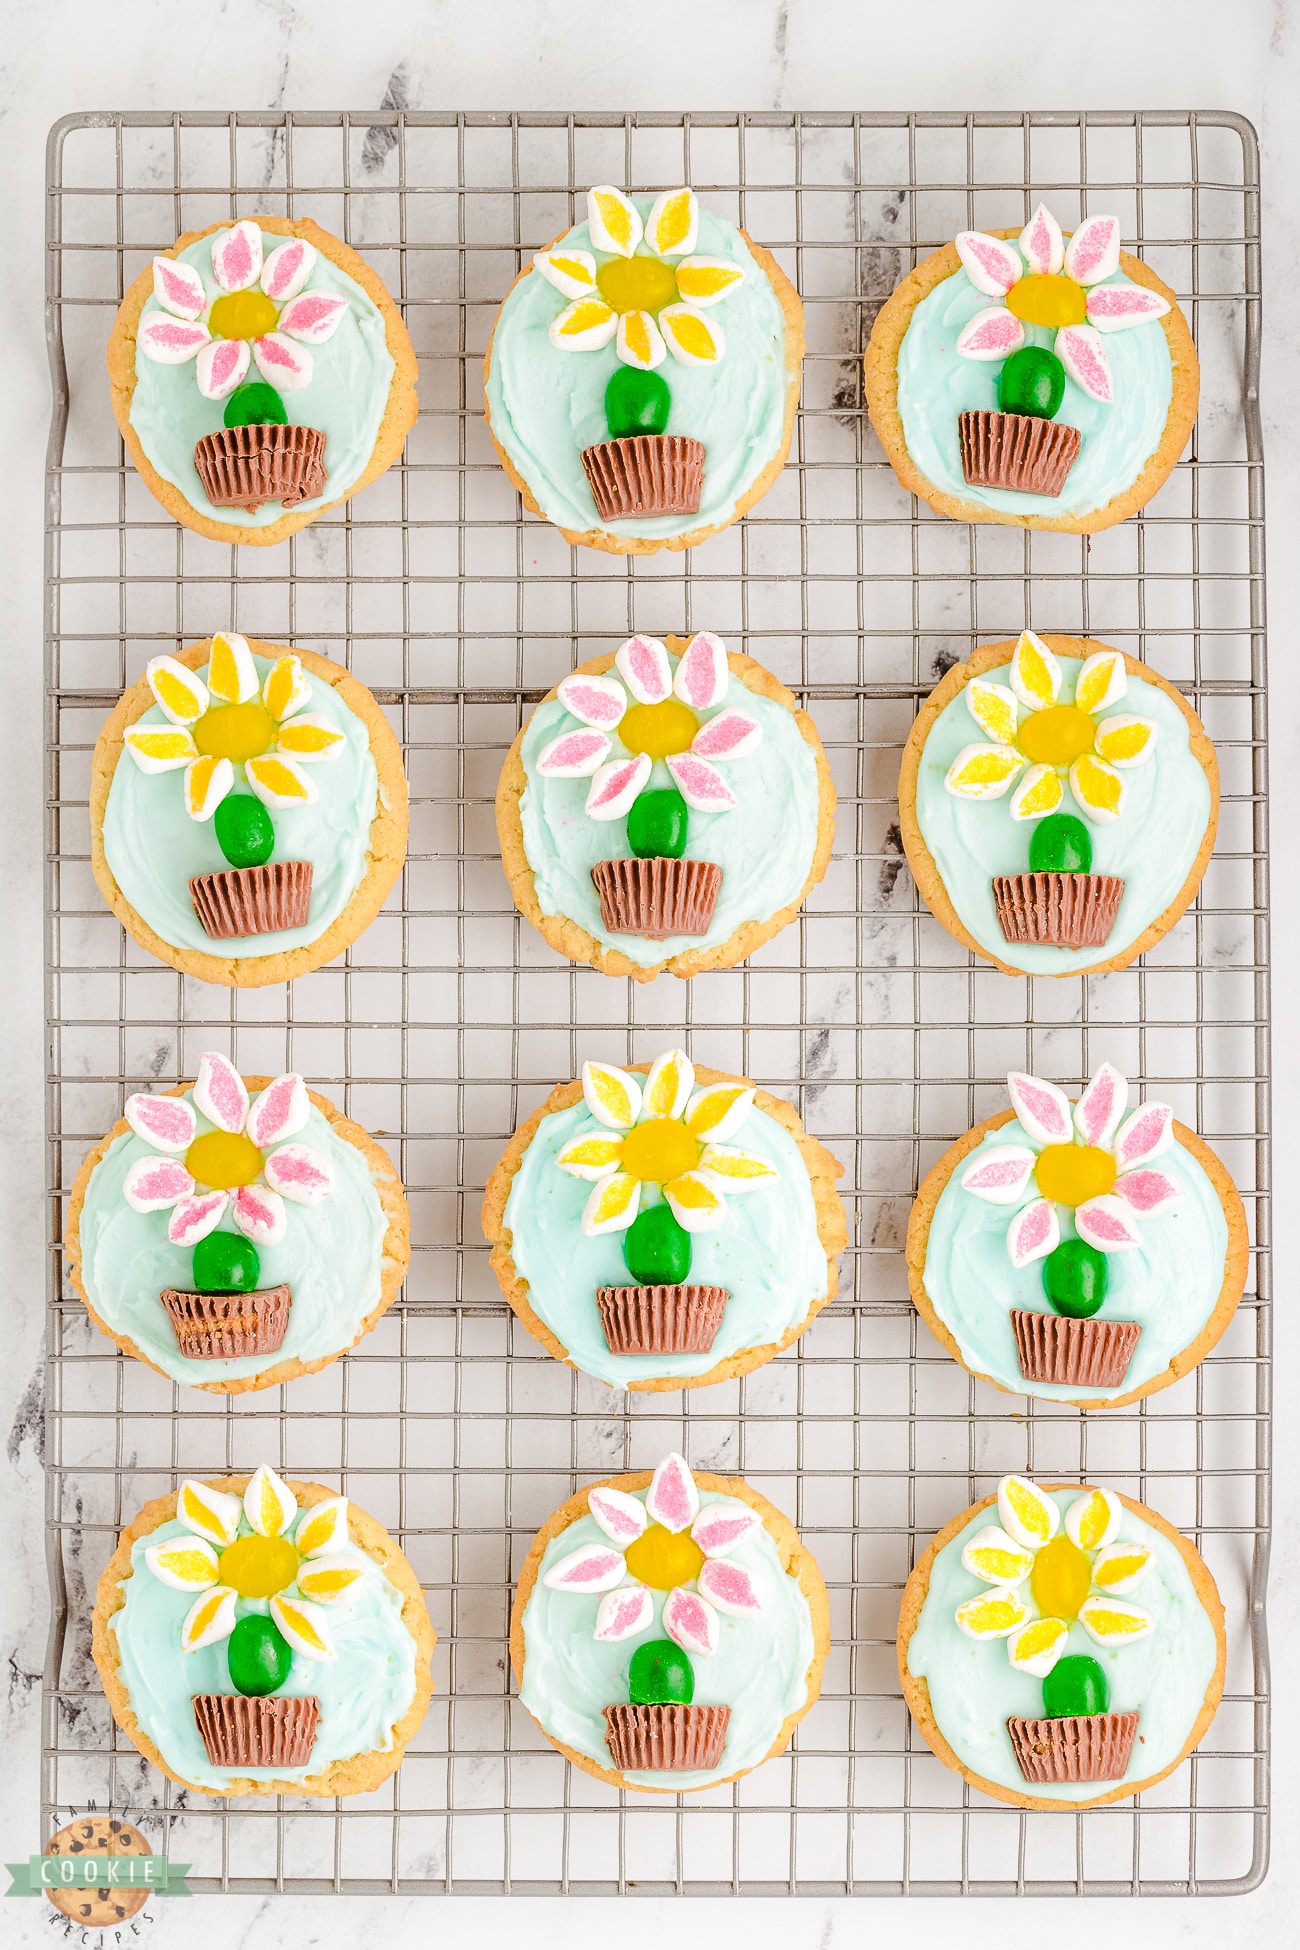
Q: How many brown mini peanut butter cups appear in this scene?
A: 12